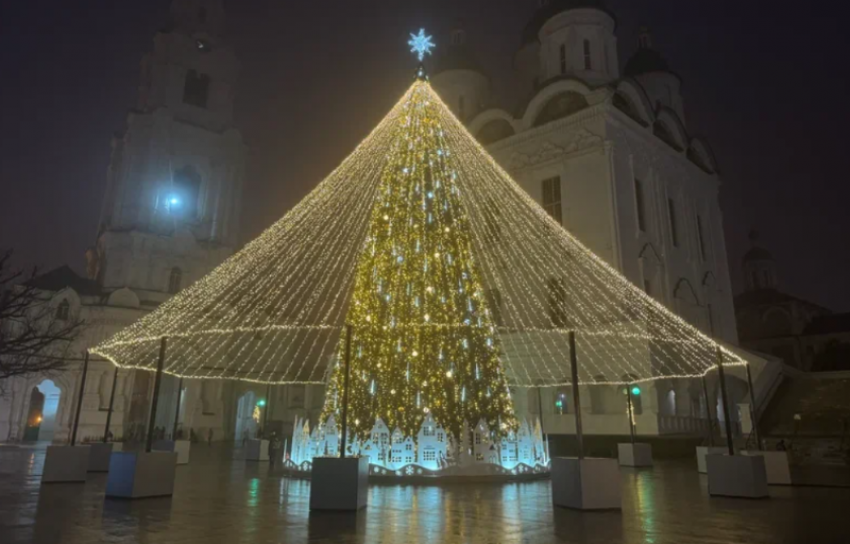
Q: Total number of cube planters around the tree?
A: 11